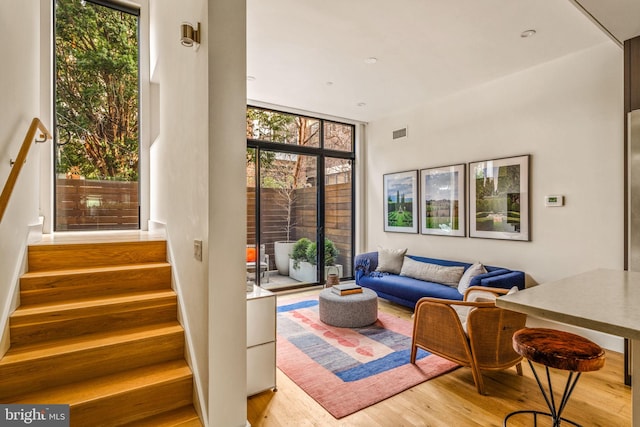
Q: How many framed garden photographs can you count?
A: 3